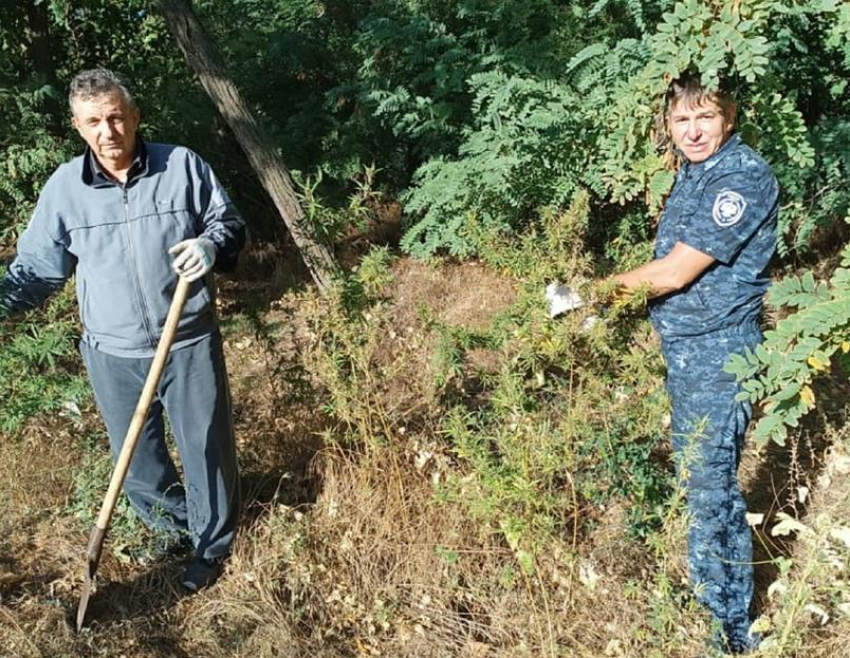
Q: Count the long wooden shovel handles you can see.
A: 1